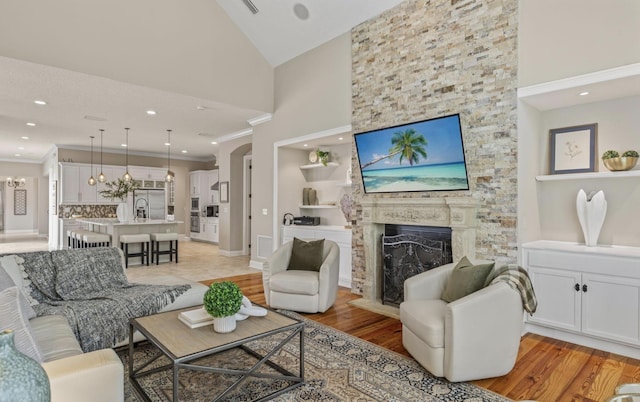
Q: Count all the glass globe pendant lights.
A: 4